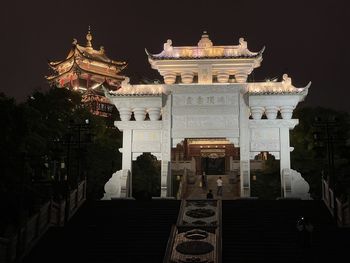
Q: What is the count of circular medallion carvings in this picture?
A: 2